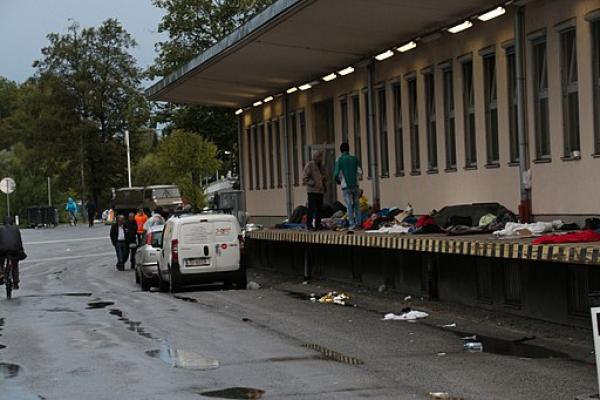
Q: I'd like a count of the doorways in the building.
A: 1